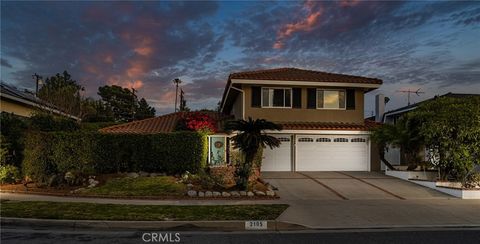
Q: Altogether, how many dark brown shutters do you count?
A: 4